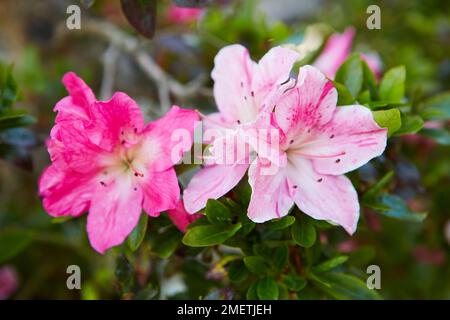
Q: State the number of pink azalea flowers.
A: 3